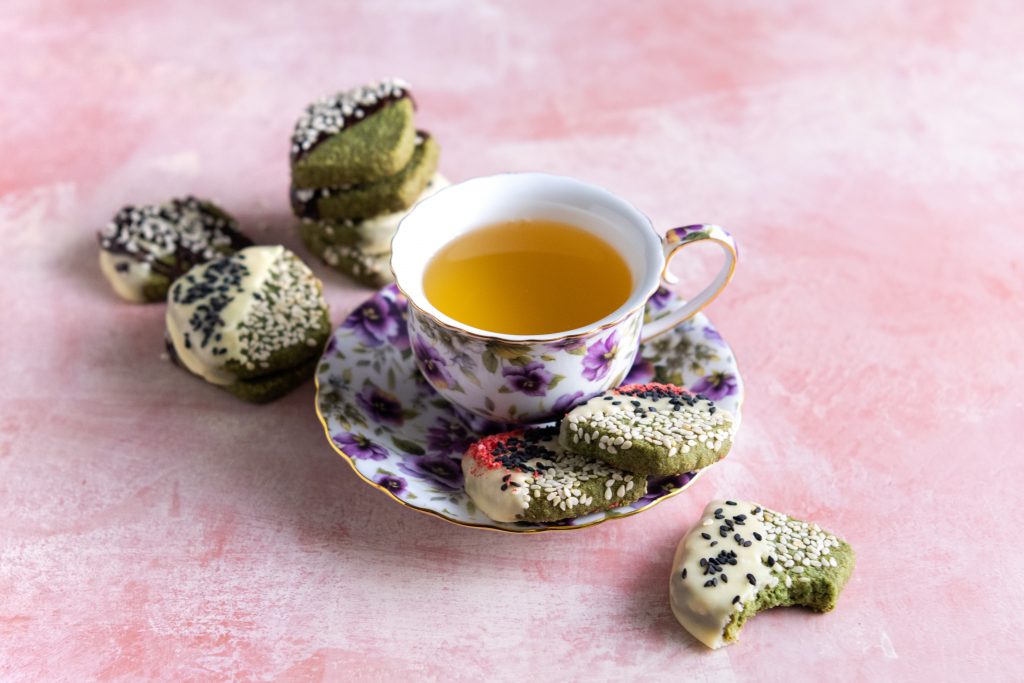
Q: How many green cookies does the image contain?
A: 10